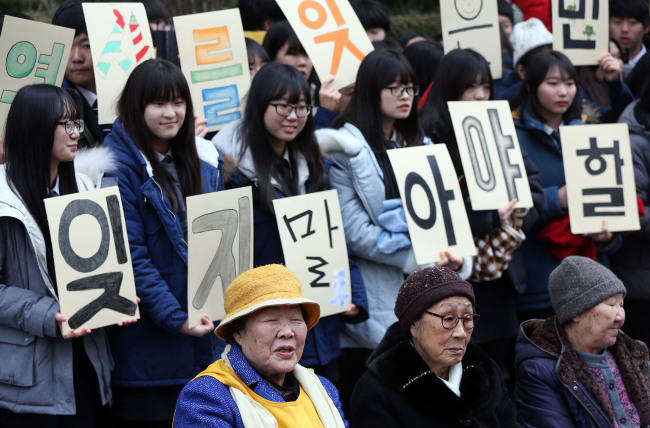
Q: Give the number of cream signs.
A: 12